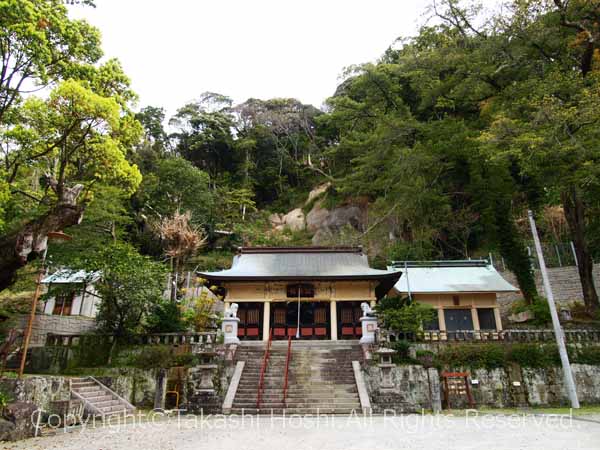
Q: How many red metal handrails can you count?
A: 2